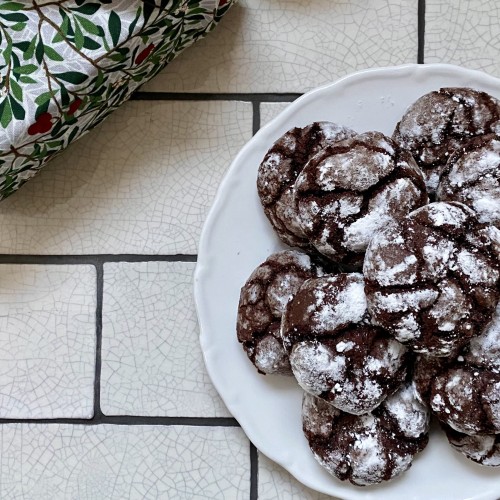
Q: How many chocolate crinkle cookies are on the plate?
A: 10